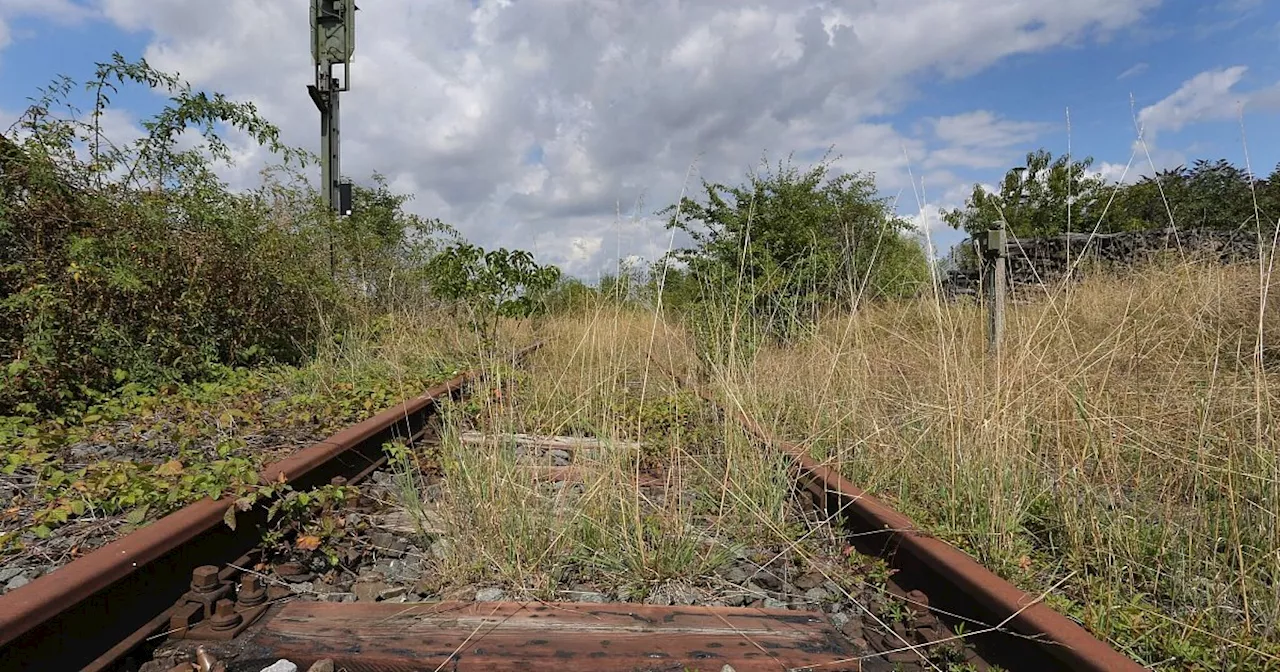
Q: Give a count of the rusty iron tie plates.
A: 2